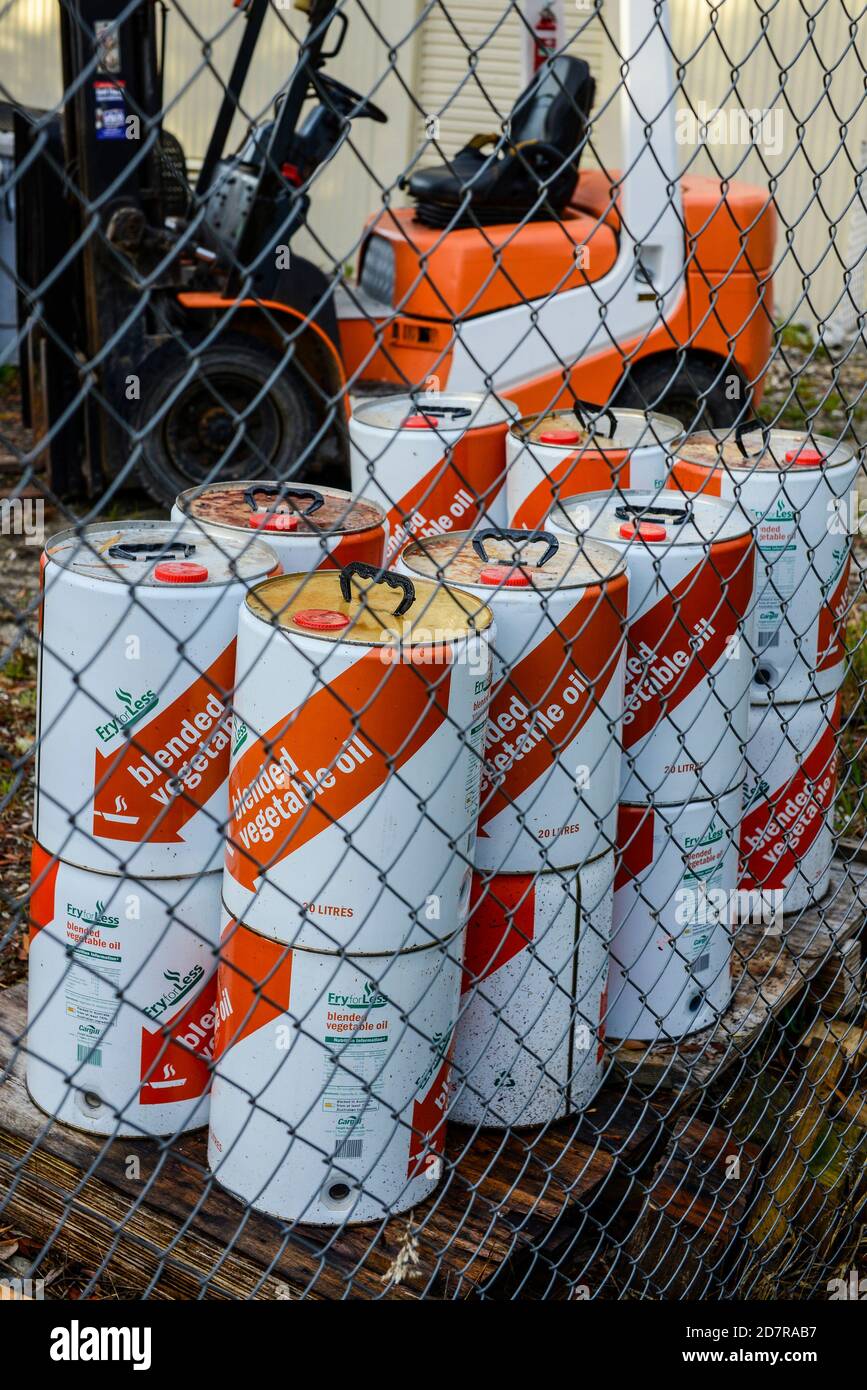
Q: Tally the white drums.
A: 13